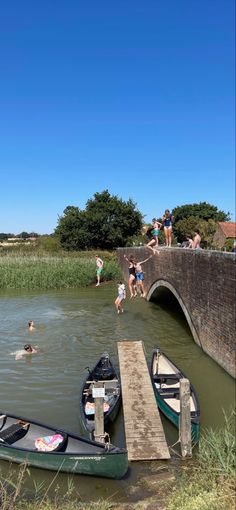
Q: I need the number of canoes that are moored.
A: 3